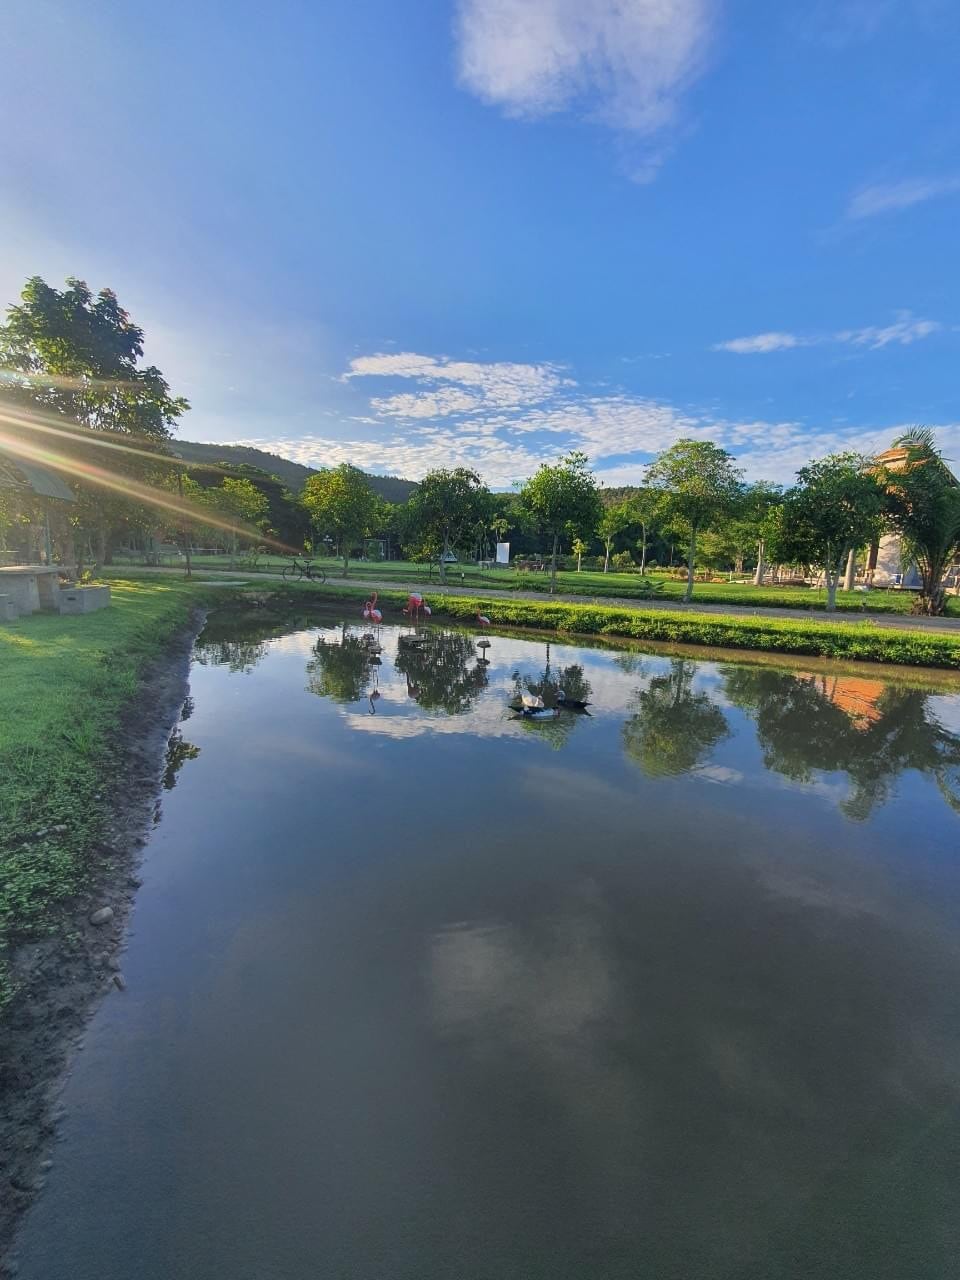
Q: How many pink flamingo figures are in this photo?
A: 5